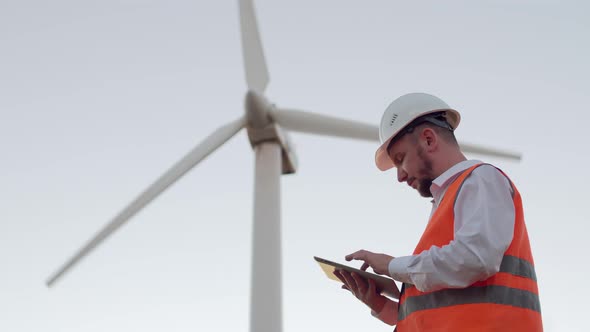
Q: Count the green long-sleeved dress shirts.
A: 0